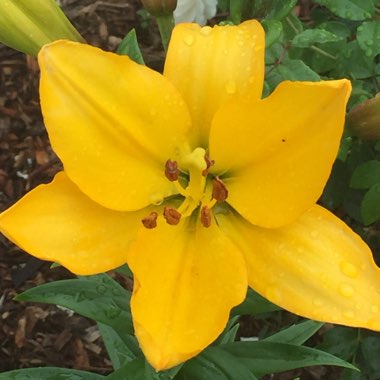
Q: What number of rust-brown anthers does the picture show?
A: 6